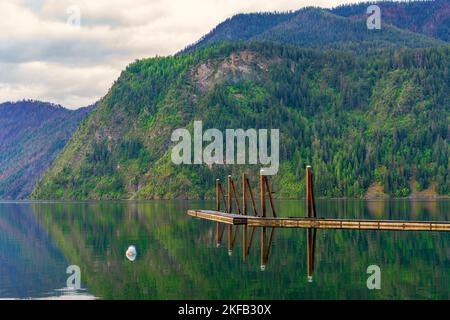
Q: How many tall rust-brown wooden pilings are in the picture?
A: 5